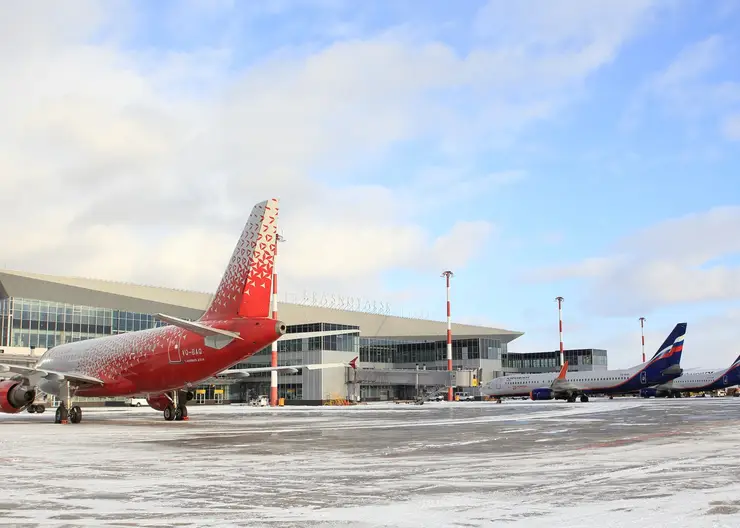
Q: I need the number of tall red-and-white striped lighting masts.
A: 4